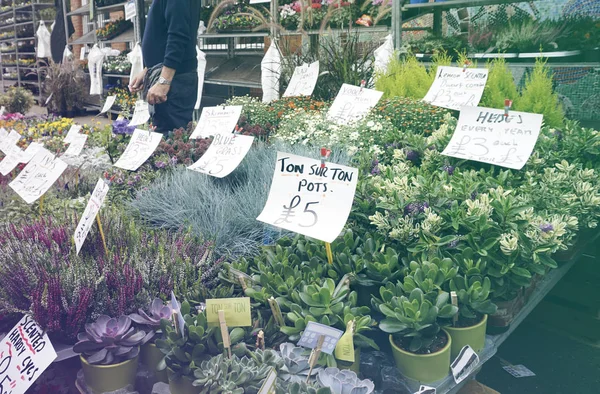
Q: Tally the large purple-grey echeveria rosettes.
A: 2